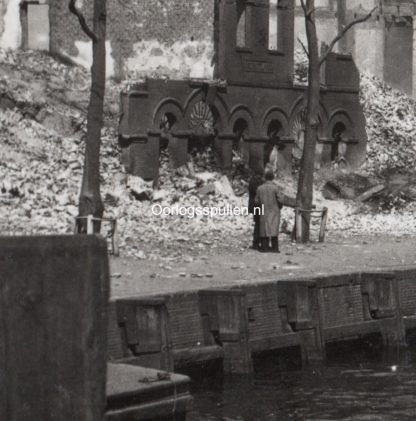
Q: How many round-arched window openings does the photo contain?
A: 6